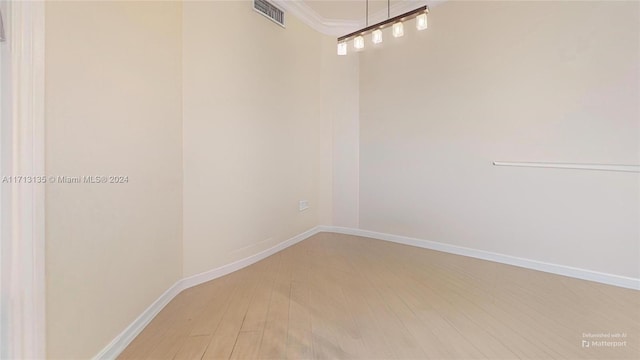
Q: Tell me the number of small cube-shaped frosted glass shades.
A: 5